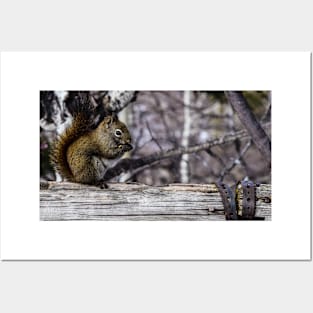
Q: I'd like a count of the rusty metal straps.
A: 2